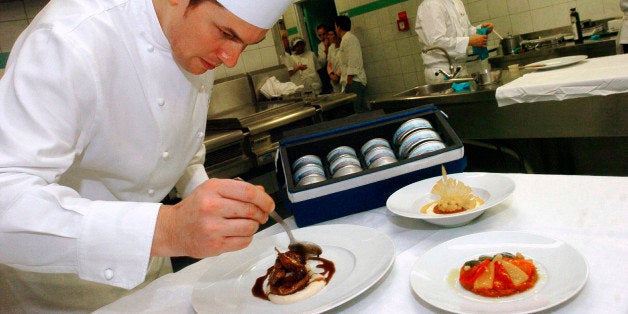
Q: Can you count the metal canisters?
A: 12